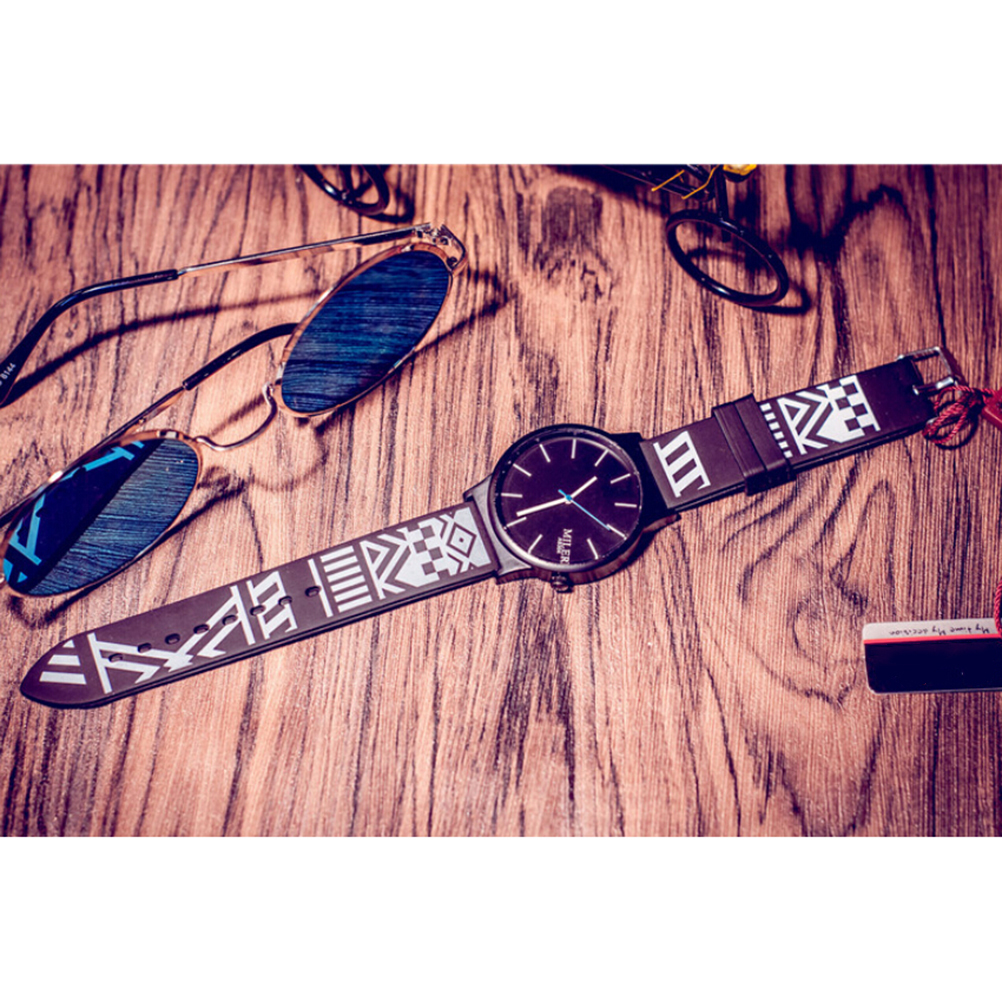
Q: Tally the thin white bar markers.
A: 11